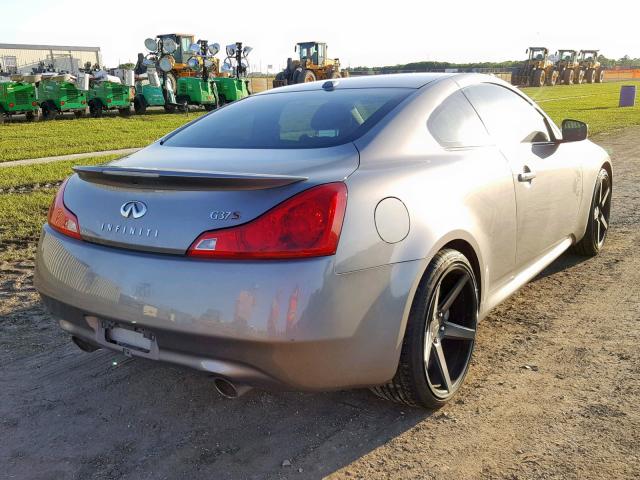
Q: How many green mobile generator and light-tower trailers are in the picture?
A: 6